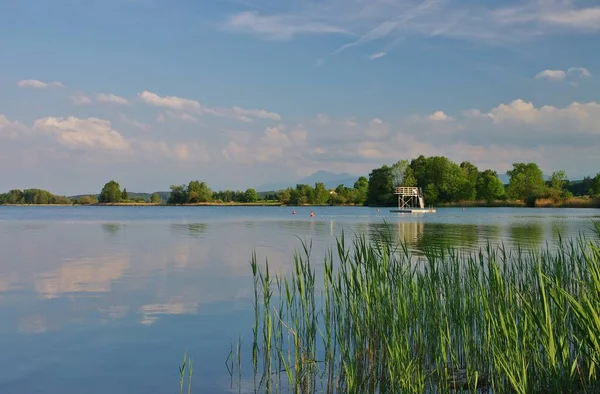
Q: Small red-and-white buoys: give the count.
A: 3